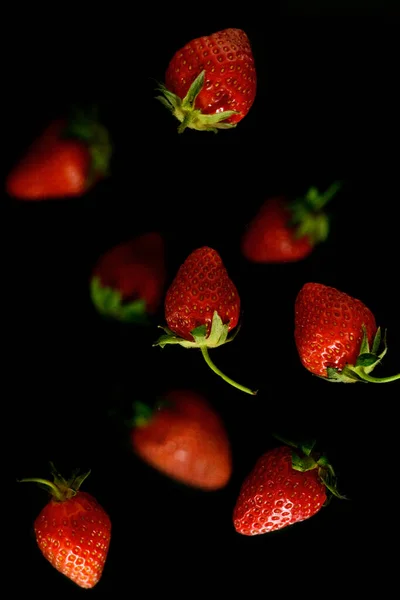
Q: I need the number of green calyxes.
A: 9